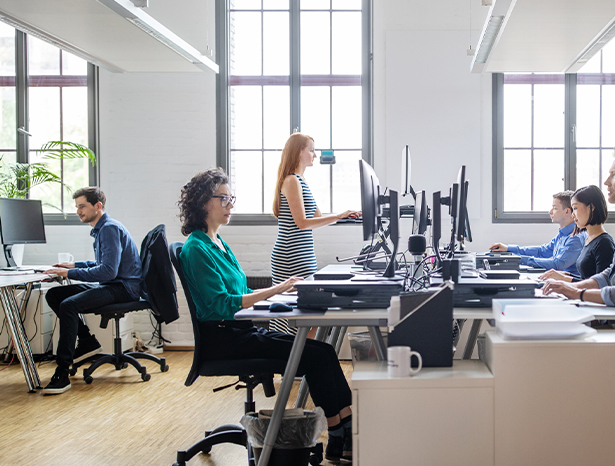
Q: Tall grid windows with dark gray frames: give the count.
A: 3